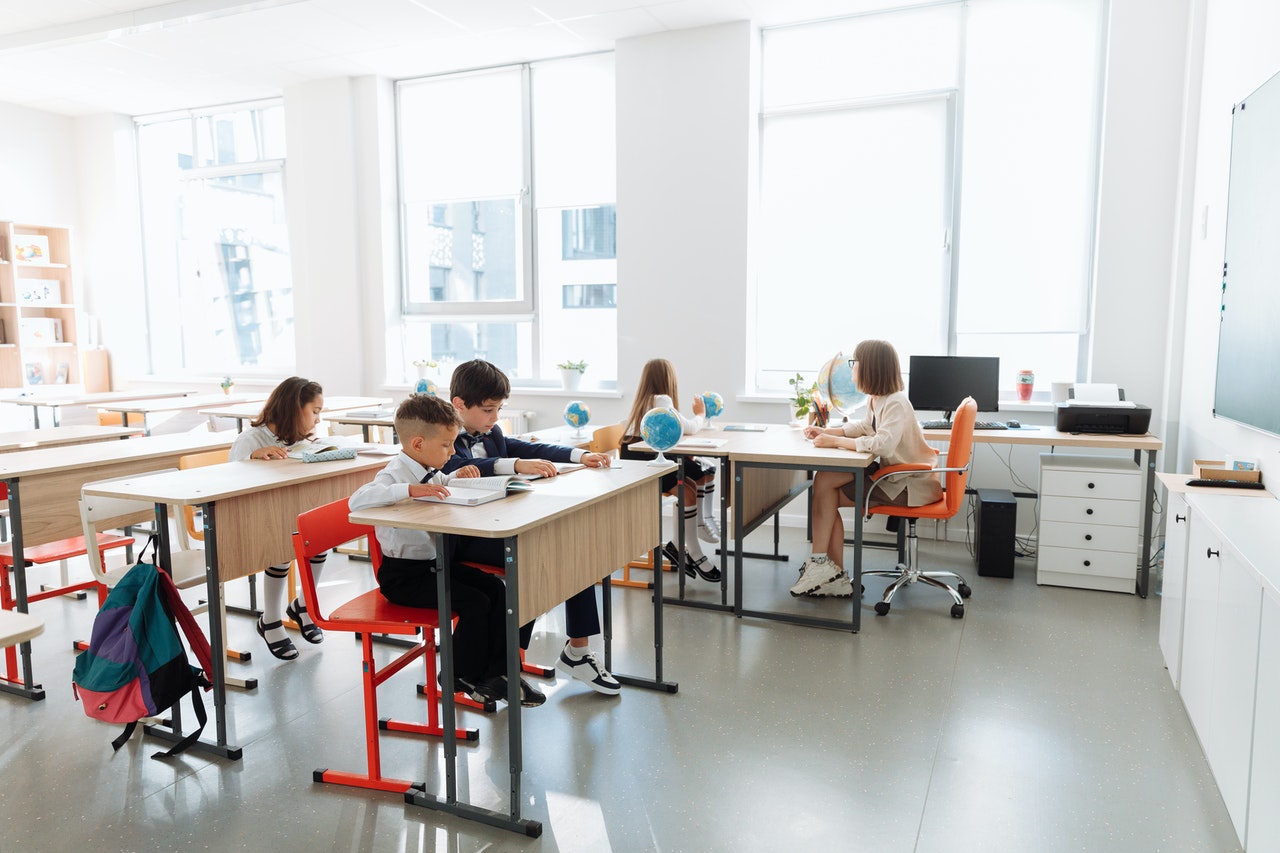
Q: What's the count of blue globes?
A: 5